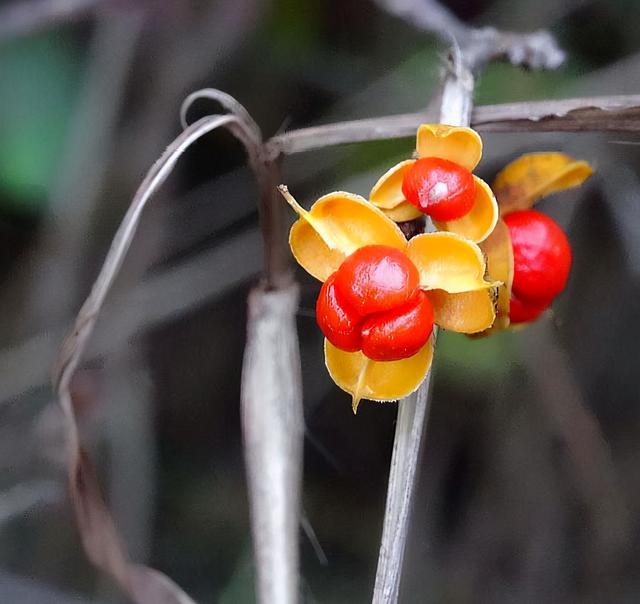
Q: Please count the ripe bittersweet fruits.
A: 3